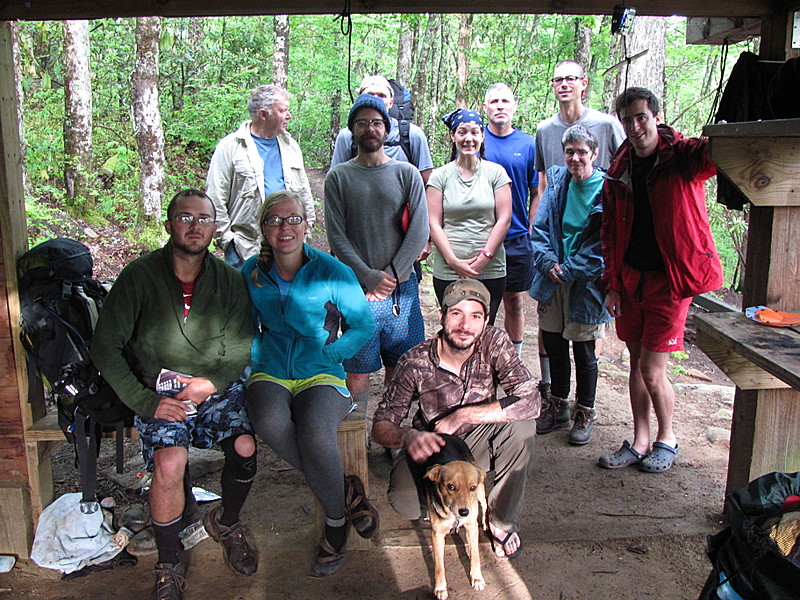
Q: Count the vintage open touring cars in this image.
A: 0